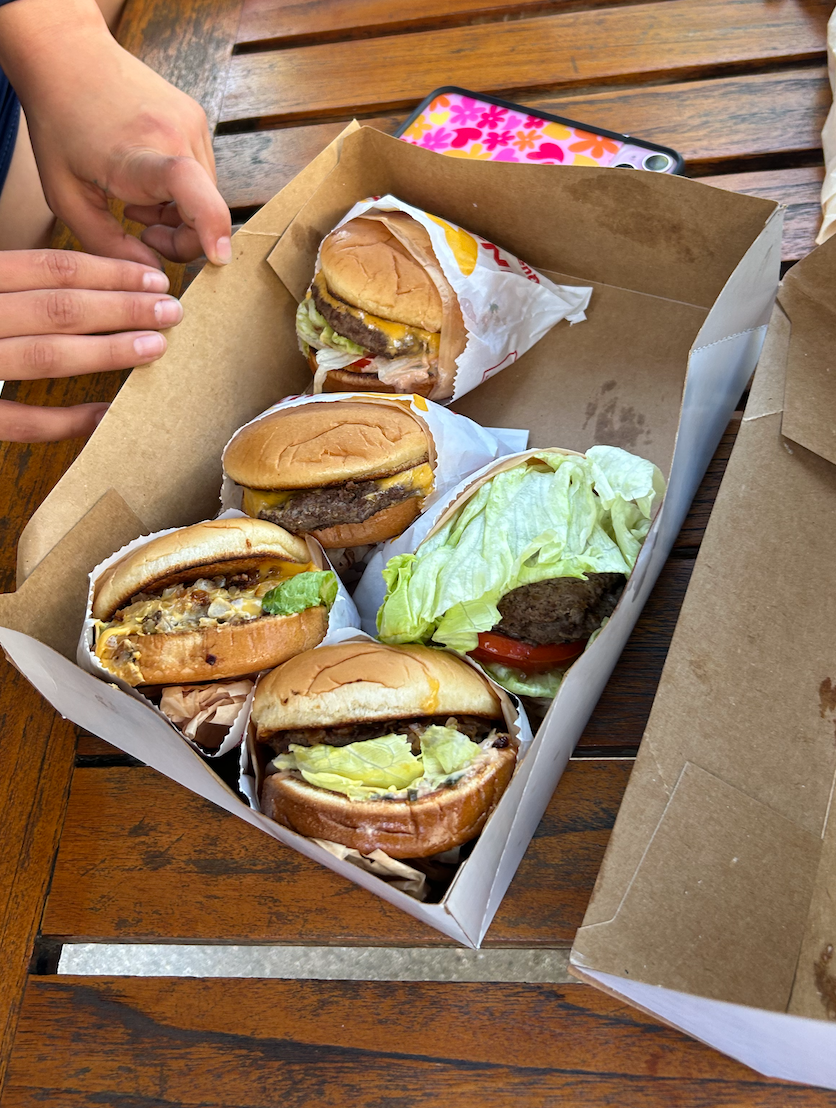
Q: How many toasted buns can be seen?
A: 4